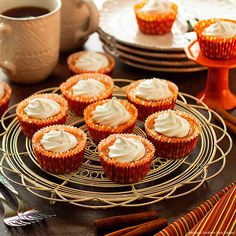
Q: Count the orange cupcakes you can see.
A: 11